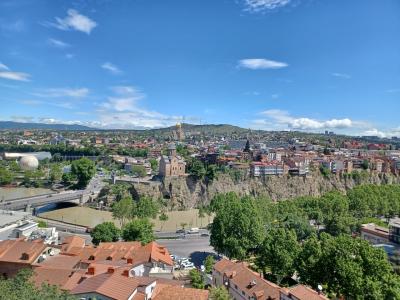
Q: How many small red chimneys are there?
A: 4